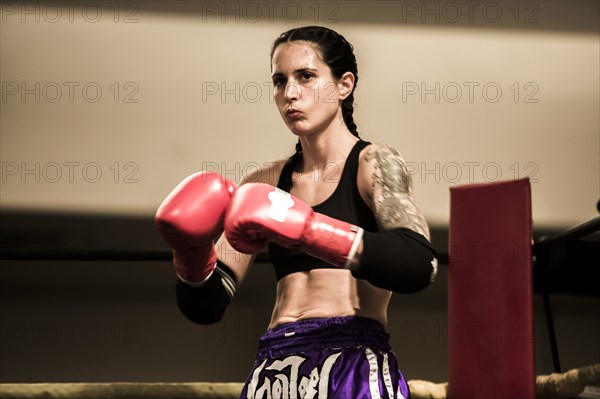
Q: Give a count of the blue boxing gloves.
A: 0